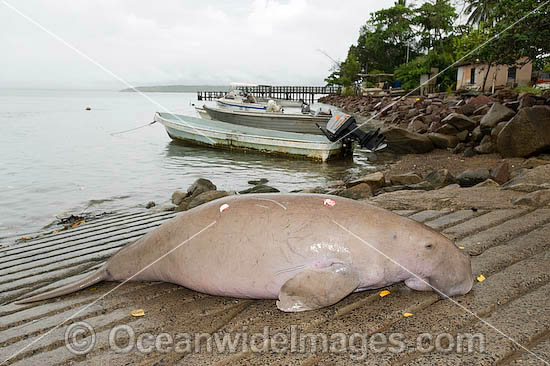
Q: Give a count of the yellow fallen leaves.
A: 4